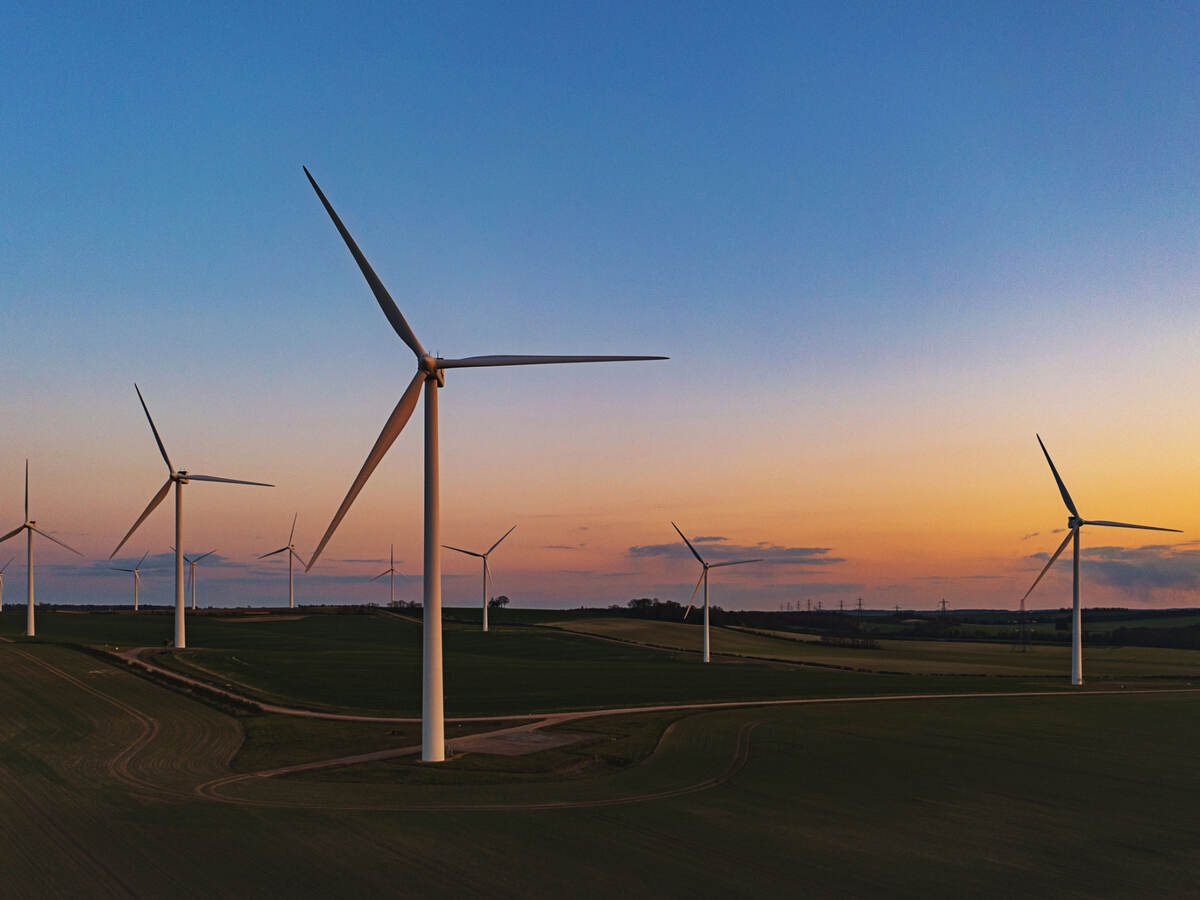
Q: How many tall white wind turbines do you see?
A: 11